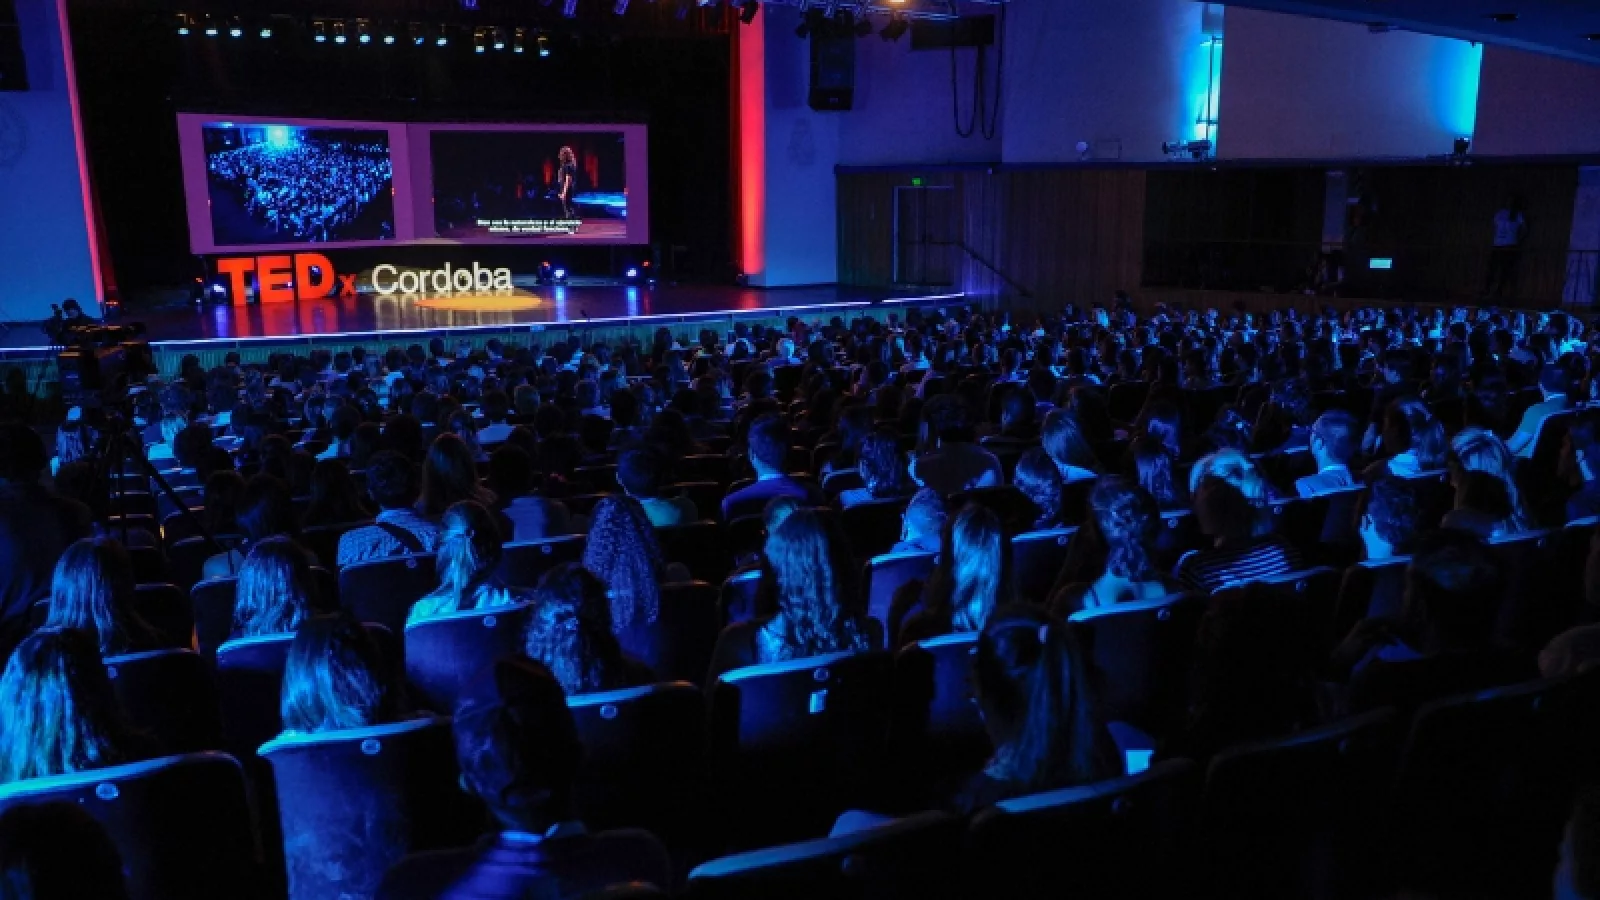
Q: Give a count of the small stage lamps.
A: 14